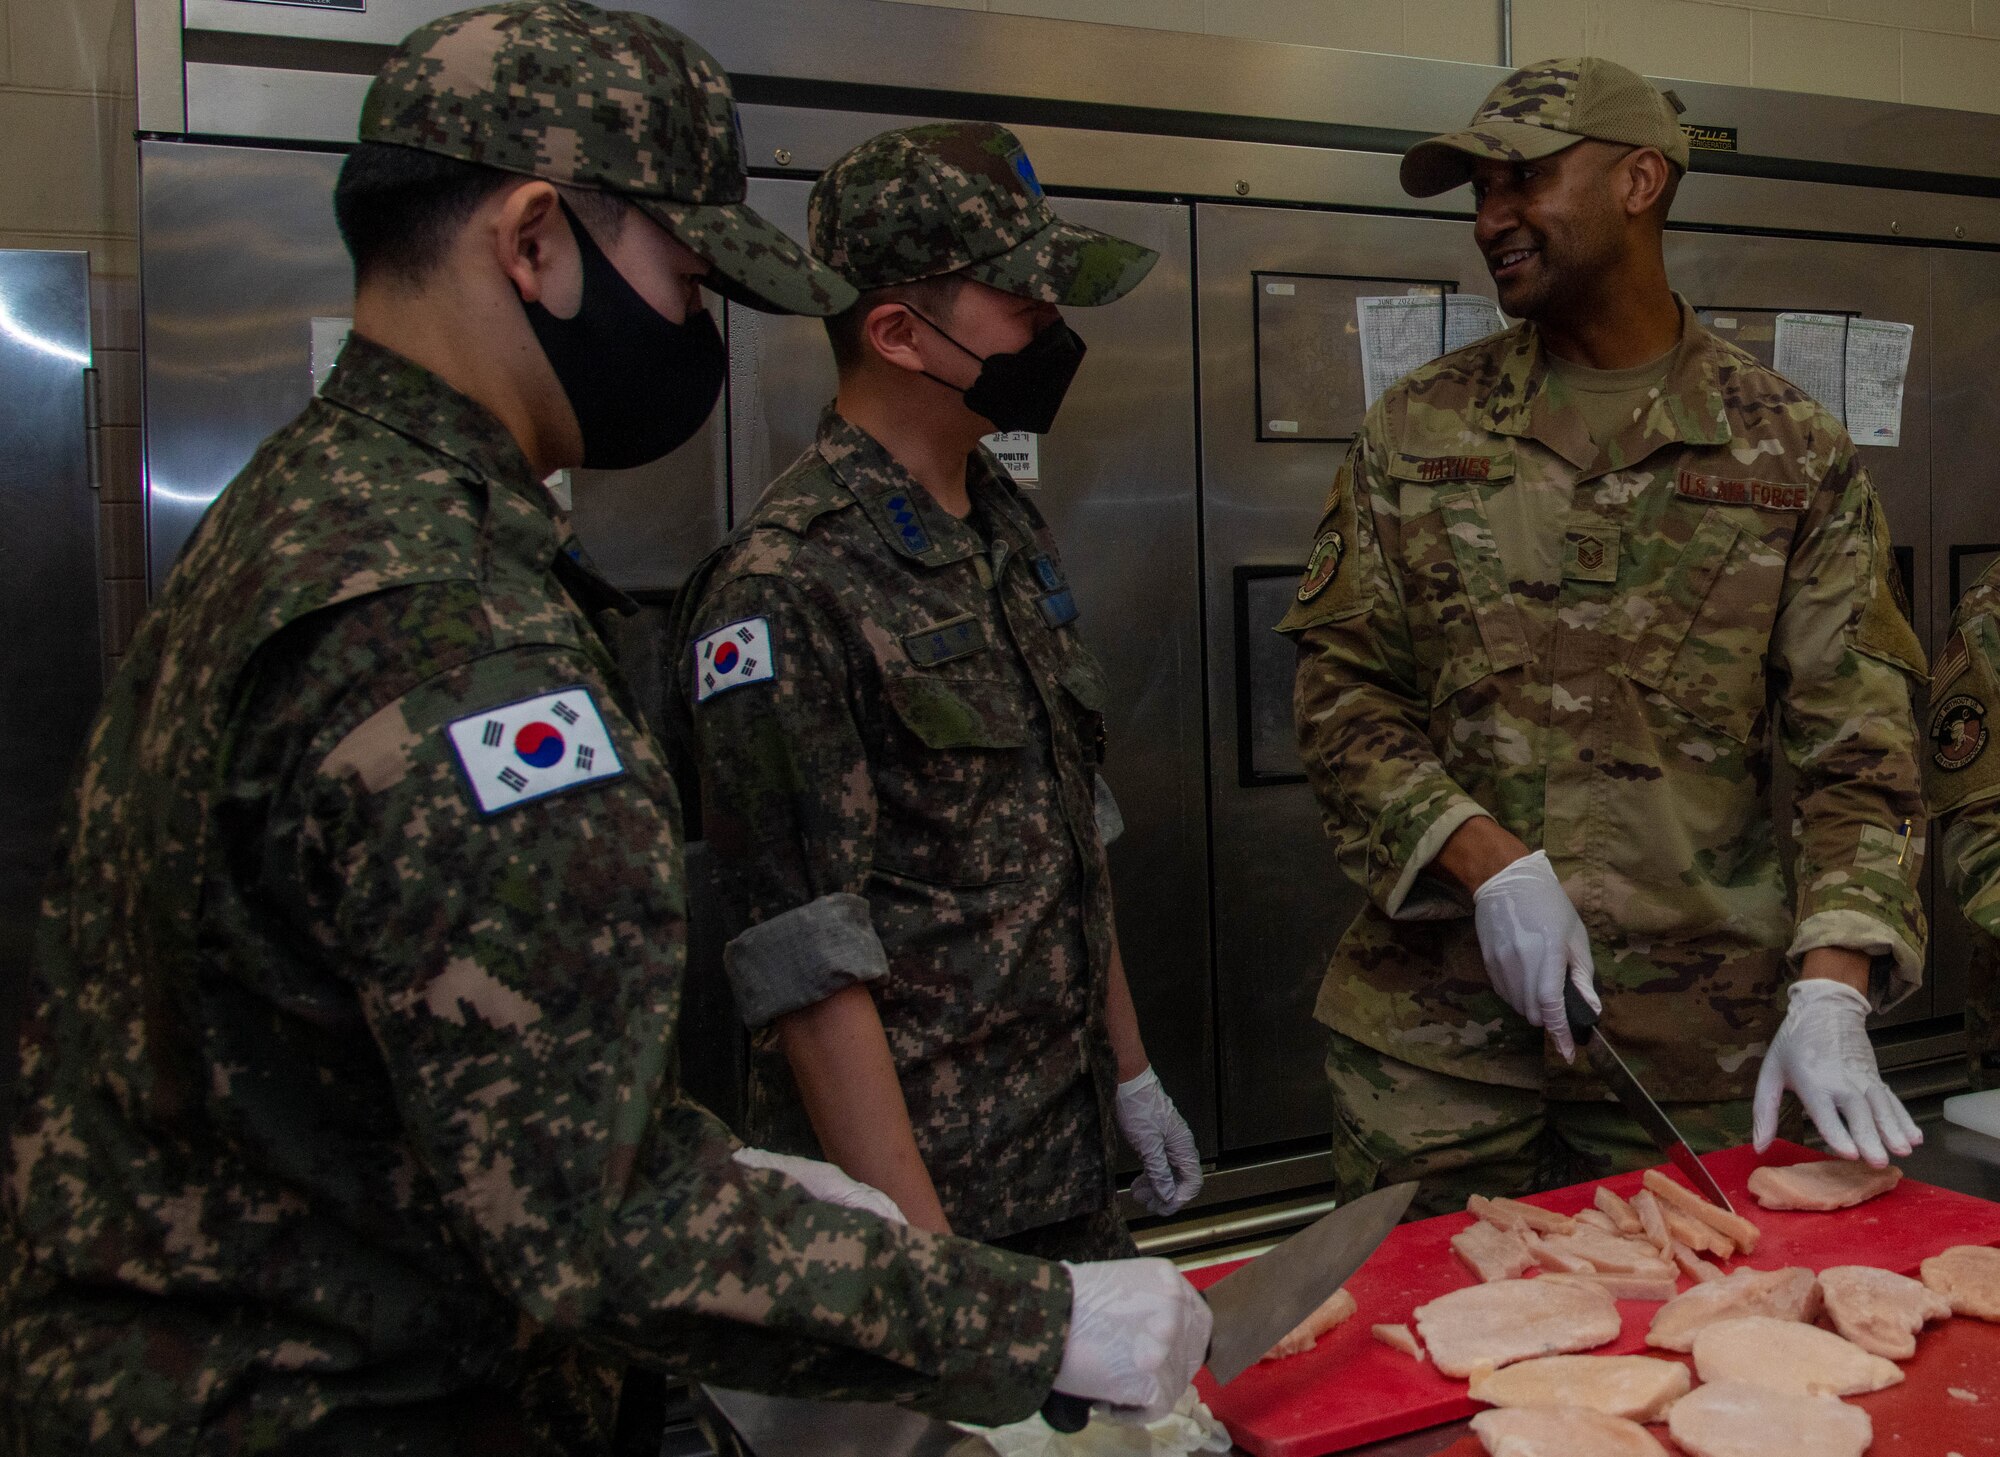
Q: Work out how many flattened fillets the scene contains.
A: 9